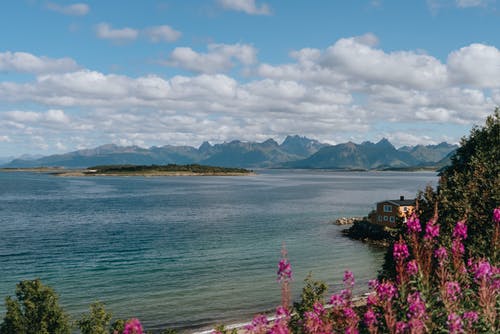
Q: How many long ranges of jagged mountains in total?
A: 1